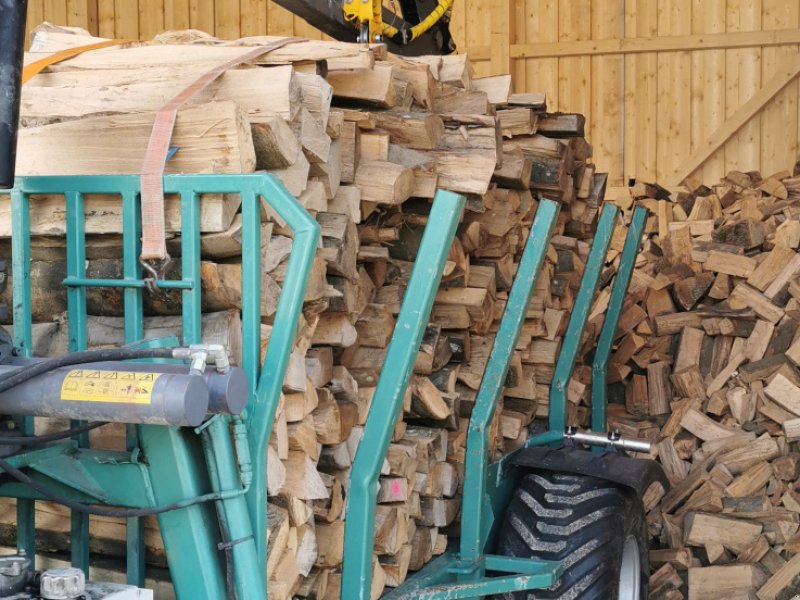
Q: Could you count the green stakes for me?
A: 4